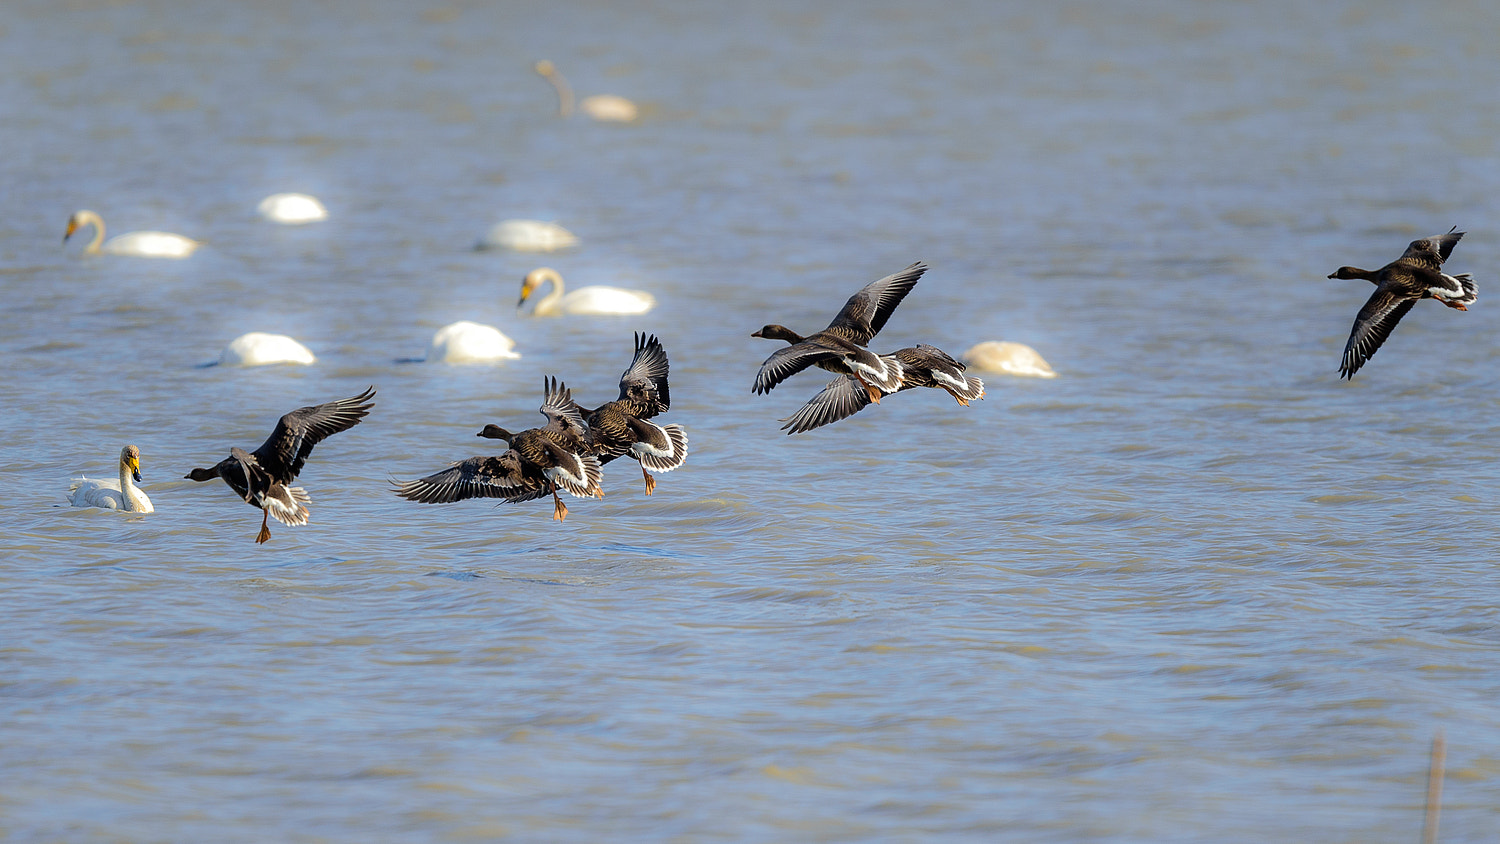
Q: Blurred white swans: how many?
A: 8